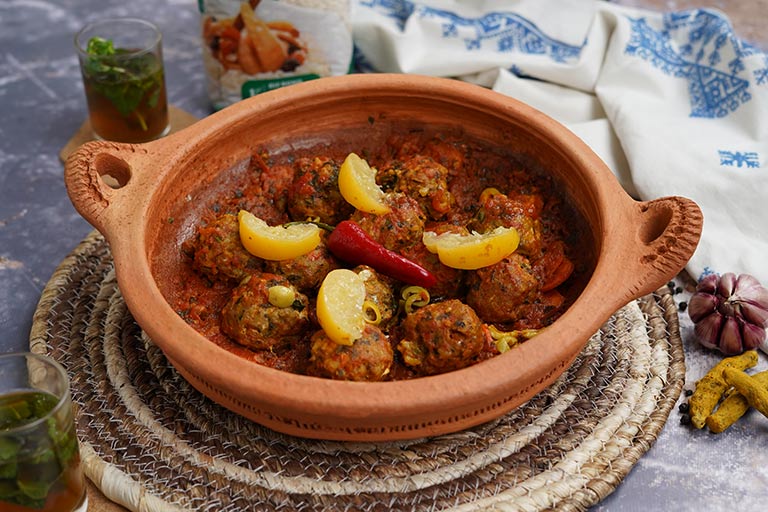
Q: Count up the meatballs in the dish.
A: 12